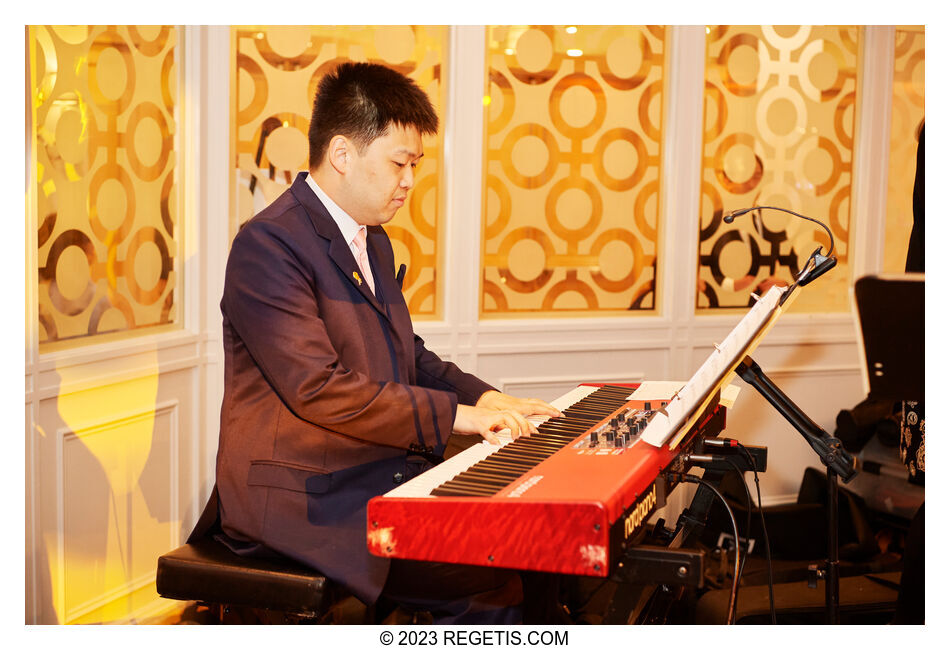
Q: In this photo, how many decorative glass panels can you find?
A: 5